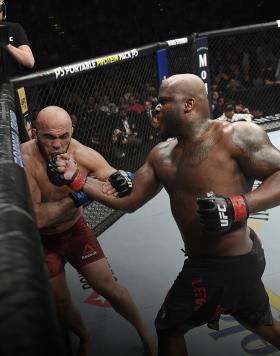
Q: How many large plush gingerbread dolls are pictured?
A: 0